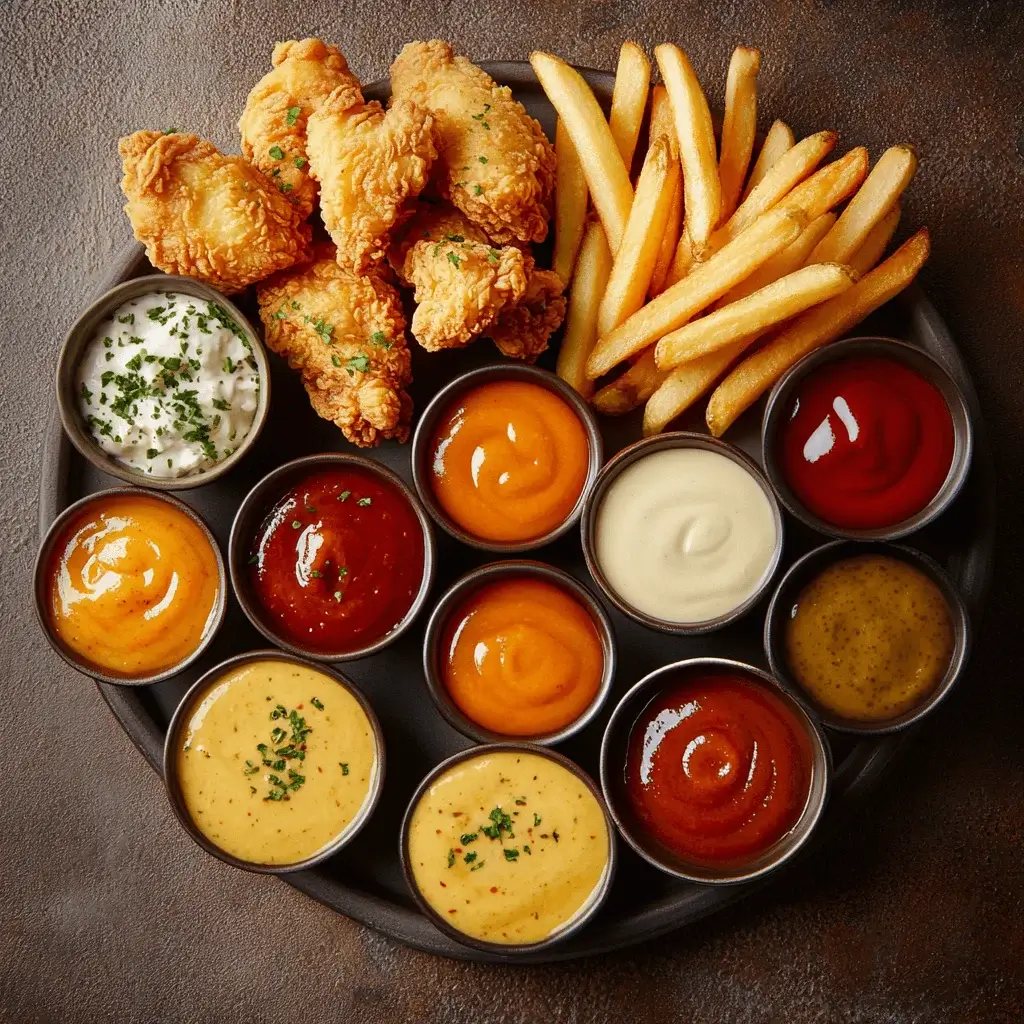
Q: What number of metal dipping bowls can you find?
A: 11